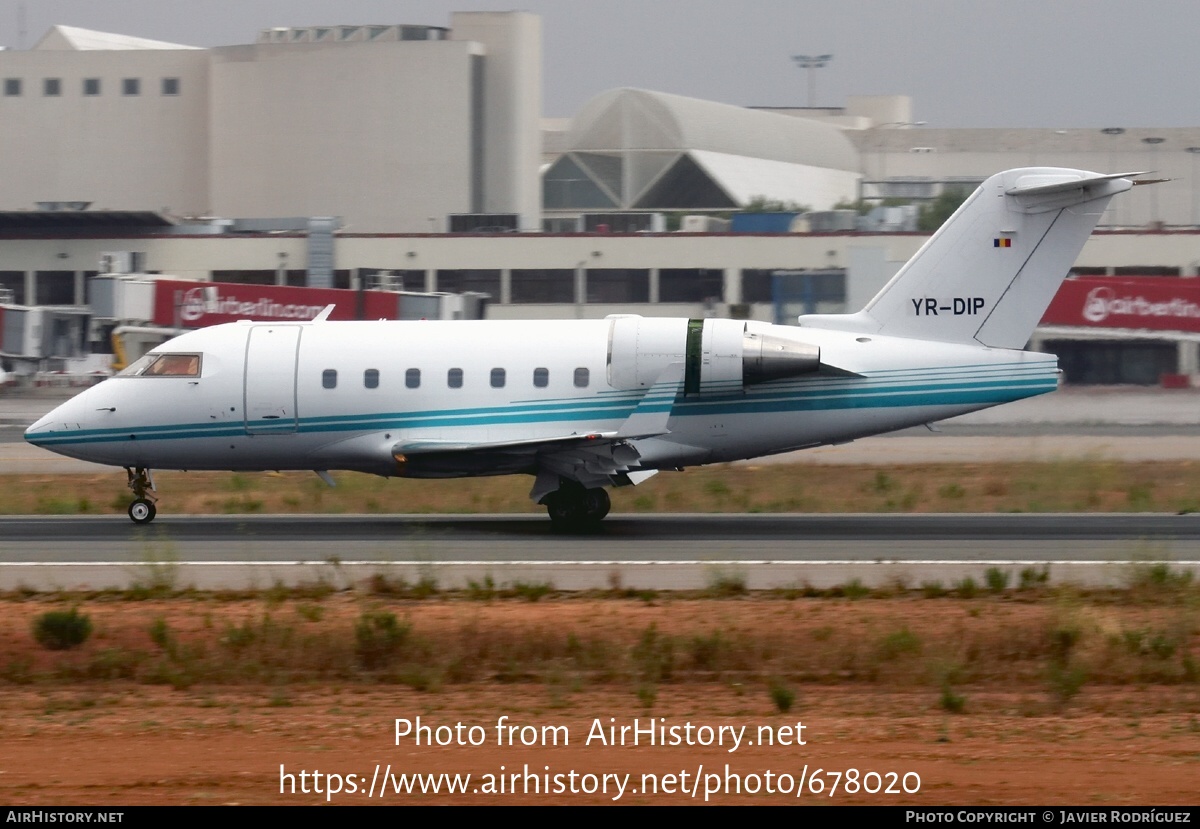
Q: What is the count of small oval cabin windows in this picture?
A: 7